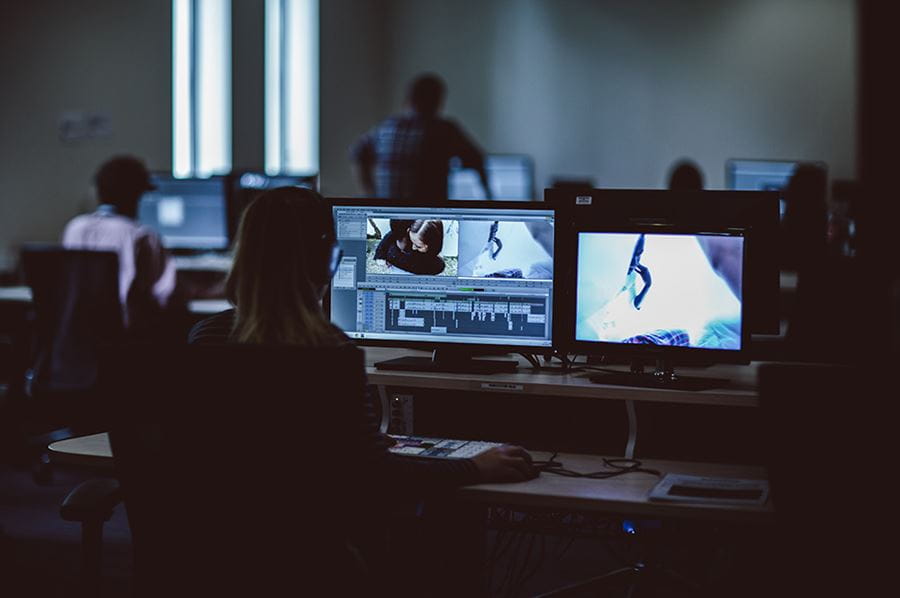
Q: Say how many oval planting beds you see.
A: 0